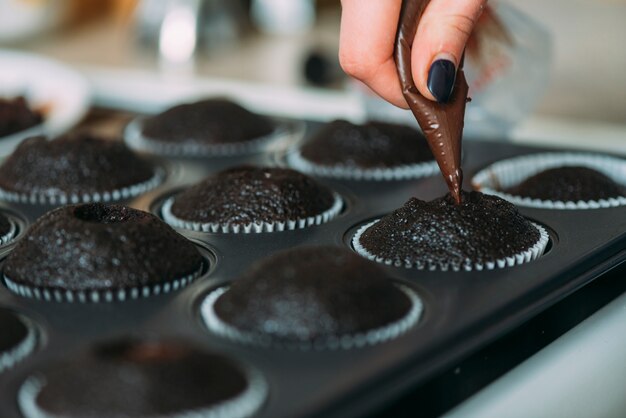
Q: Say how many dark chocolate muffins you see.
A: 11